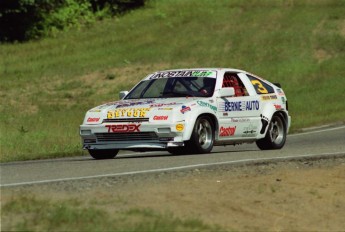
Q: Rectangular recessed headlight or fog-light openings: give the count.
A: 2